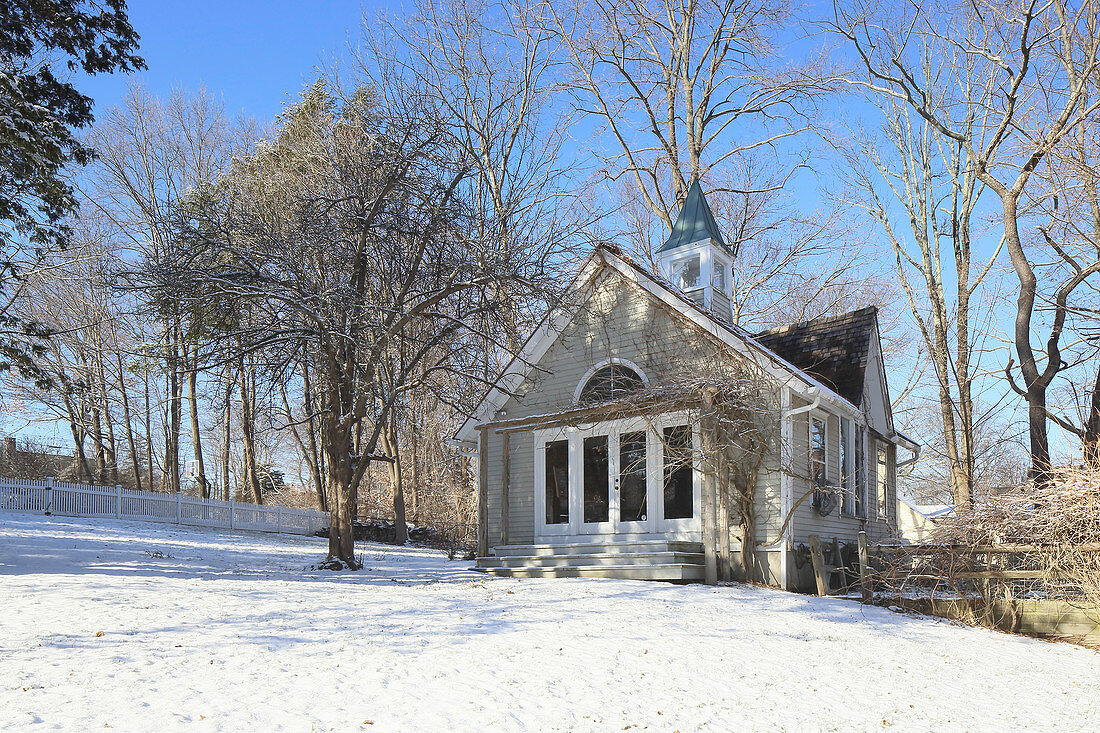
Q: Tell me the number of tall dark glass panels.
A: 4